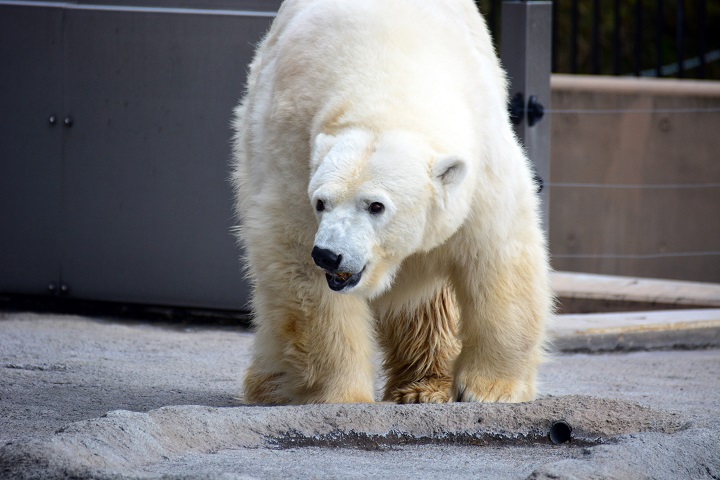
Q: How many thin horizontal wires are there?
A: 3